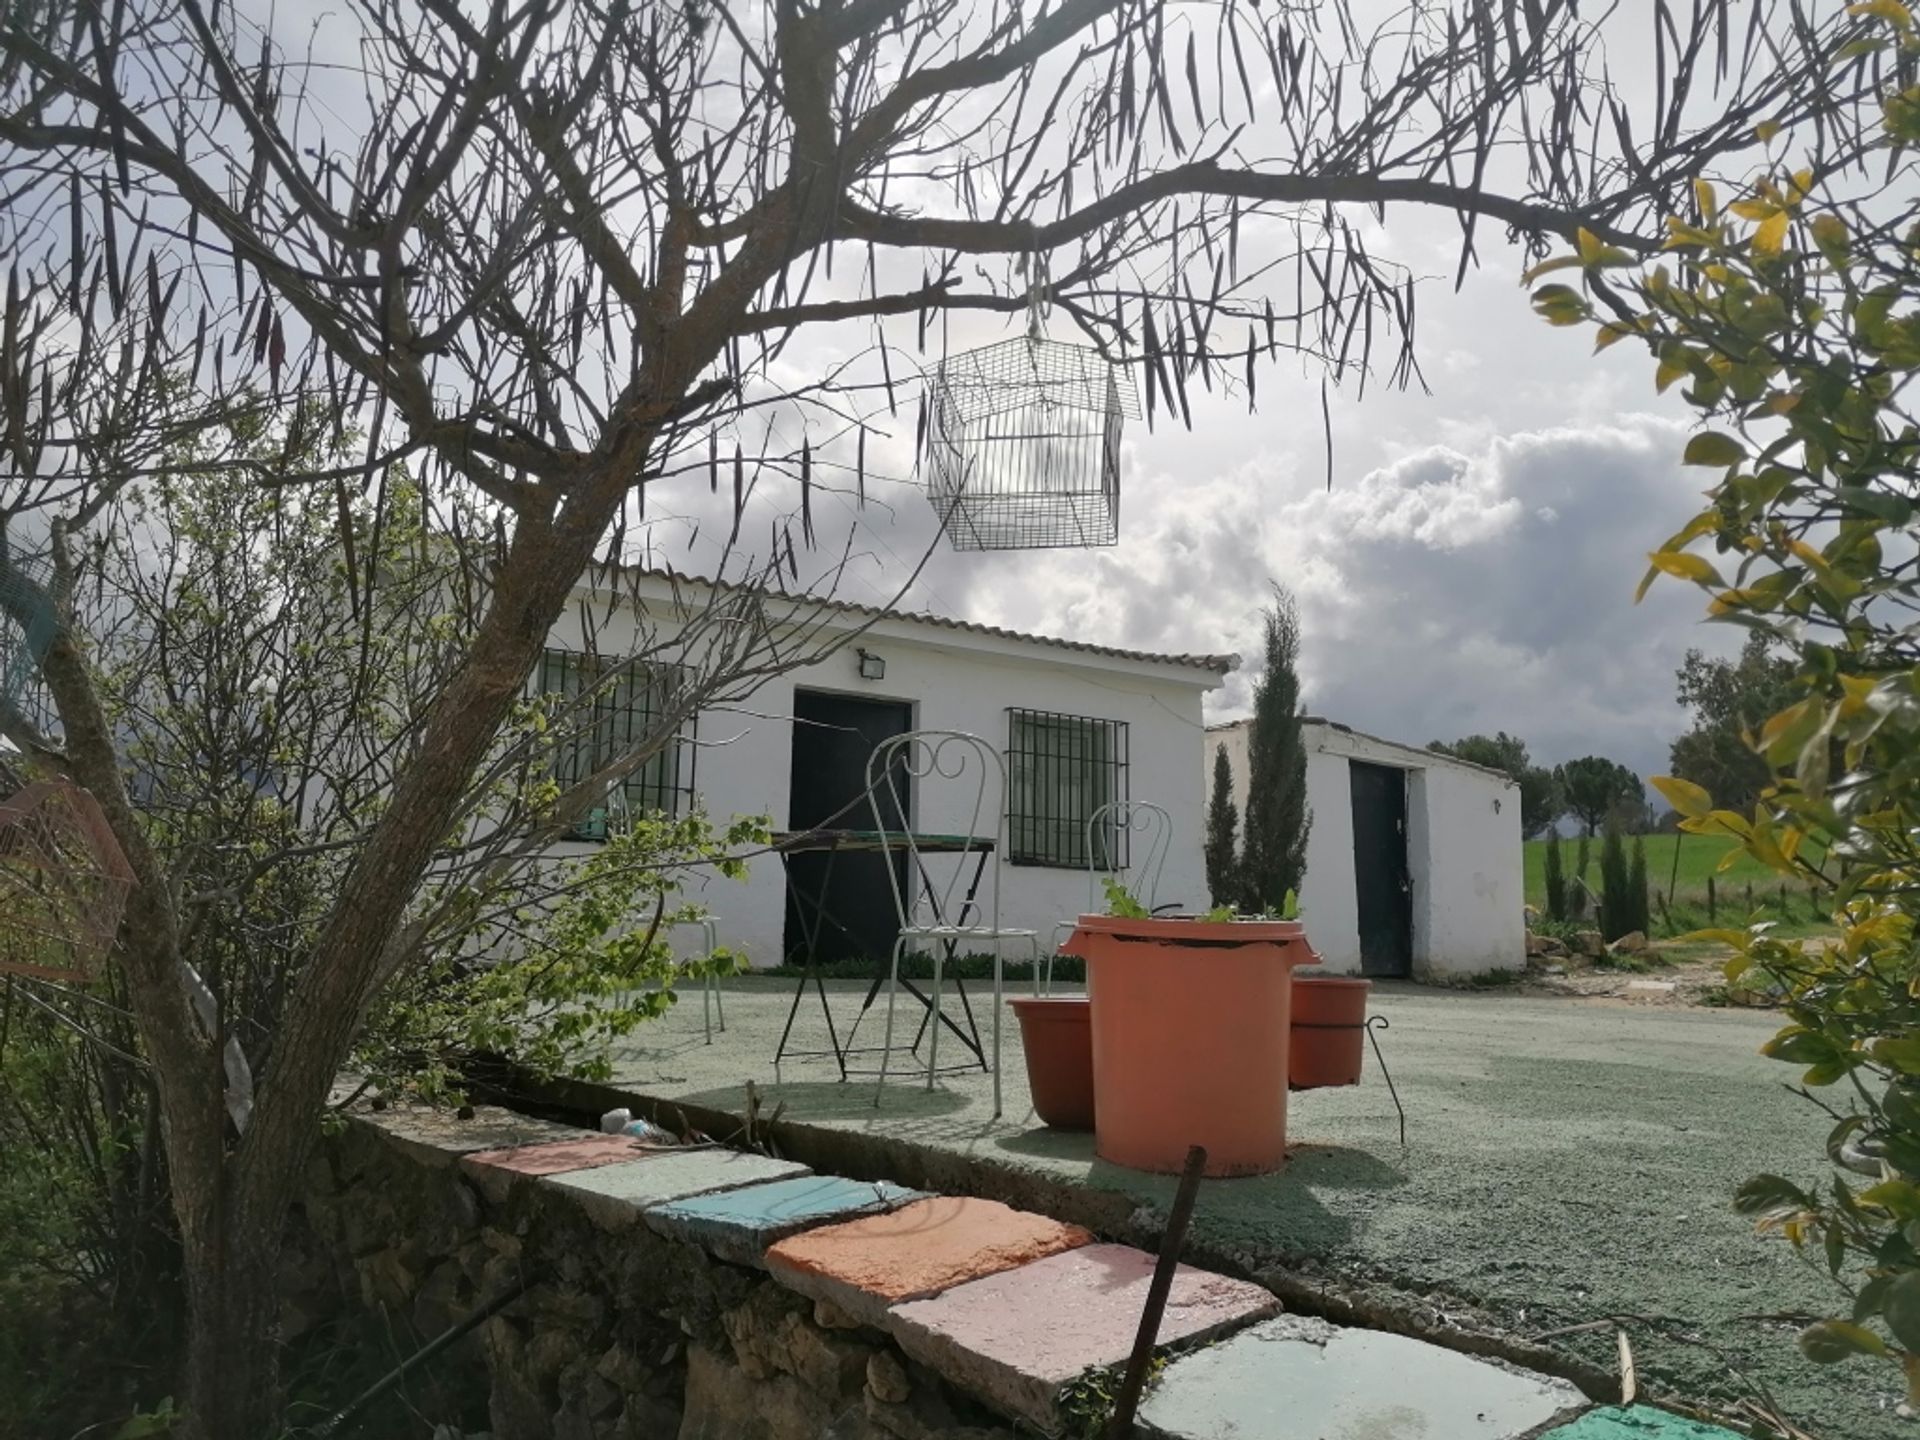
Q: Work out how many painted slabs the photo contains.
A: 7